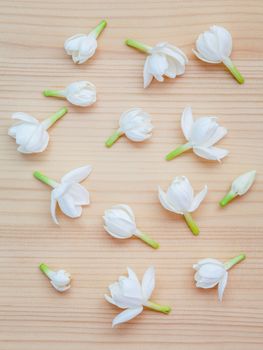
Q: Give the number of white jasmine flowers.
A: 14